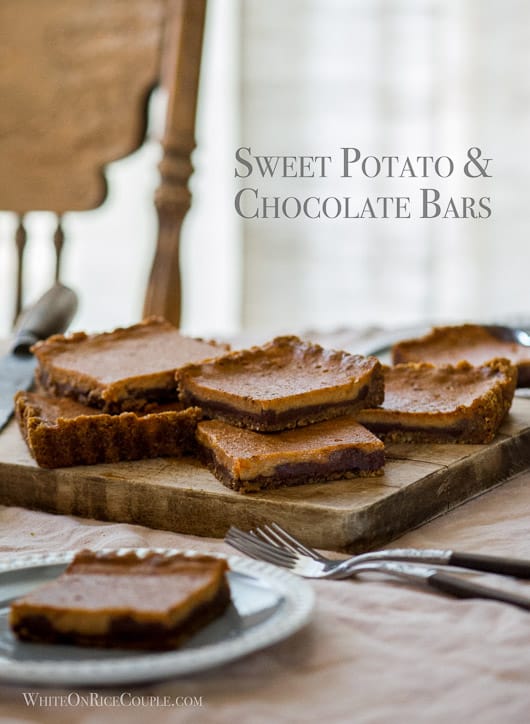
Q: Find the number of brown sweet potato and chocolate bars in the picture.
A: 7